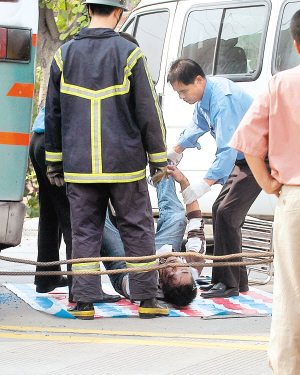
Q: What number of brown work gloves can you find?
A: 2